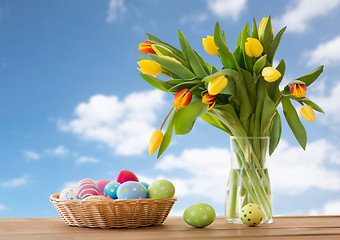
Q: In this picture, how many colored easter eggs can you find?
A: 12